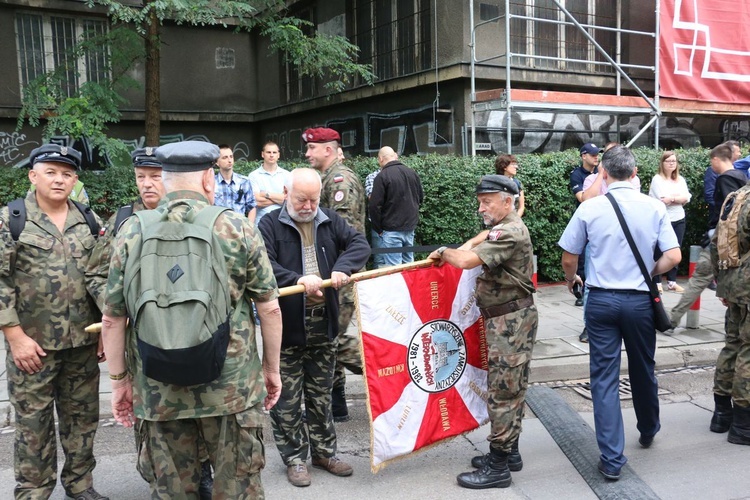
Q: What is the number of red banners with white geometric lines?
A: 1